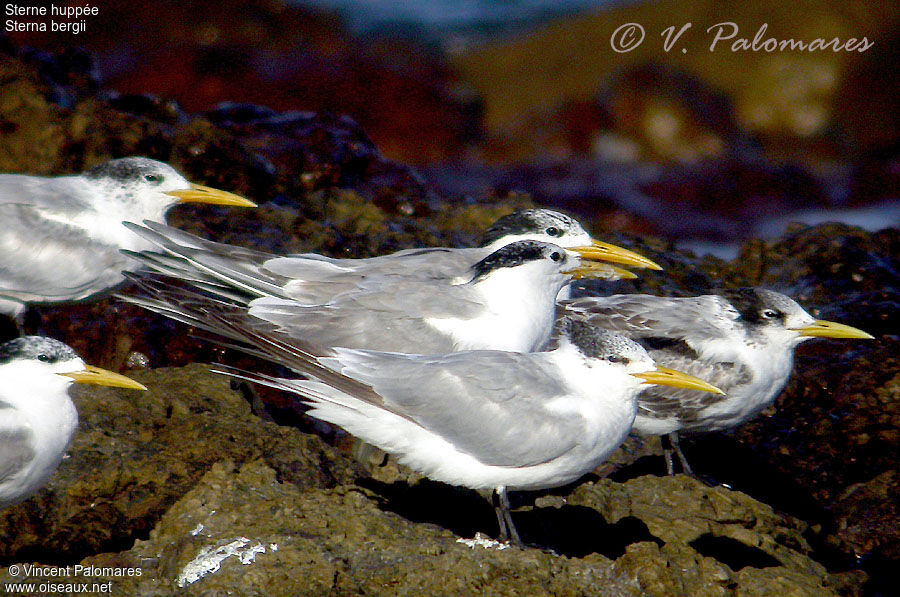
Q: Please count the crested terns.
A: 6